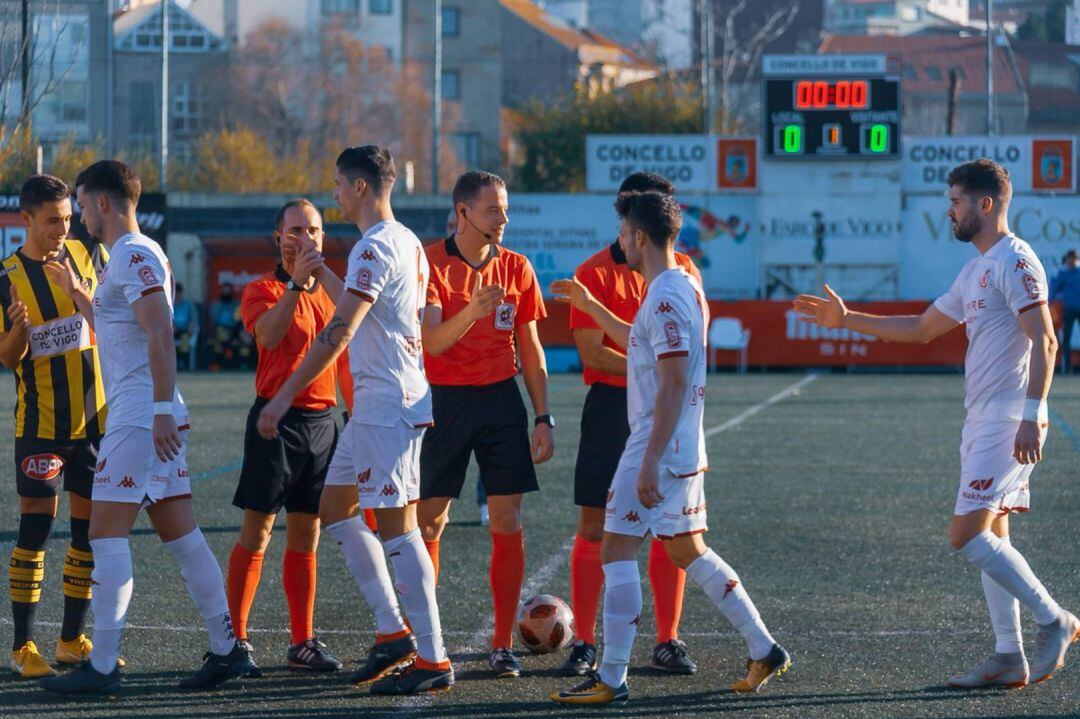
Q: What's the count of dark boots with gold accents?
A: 2